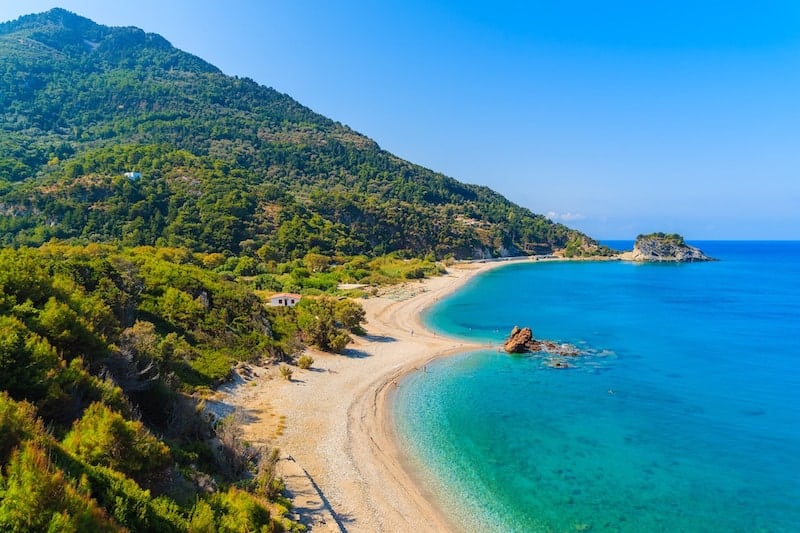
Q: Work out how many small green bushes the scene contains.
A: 2